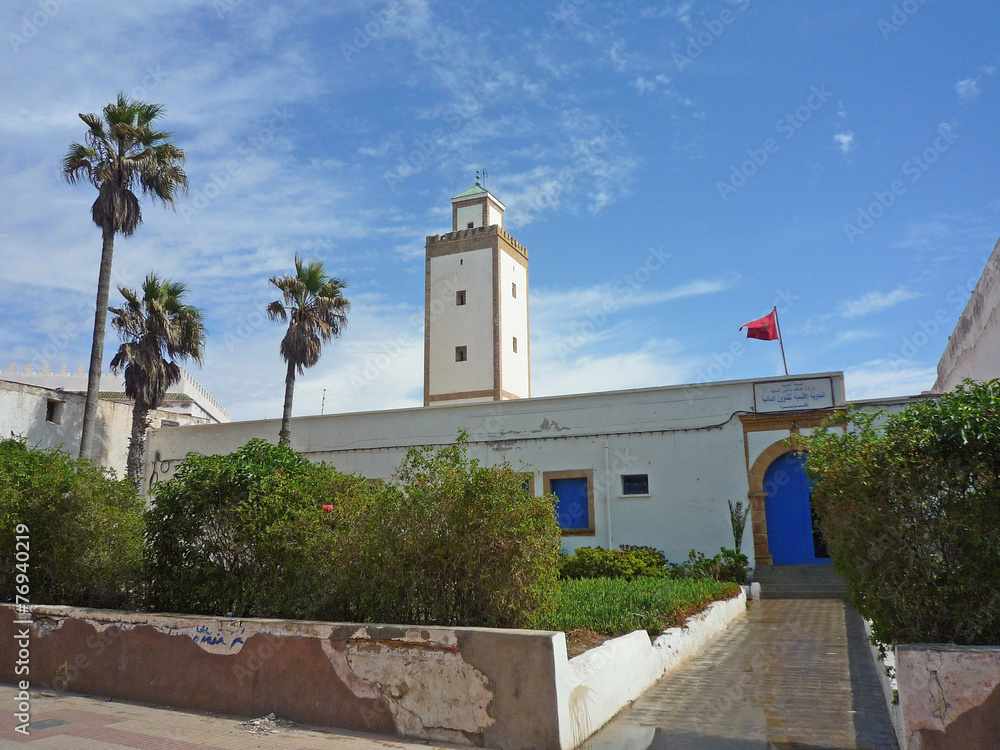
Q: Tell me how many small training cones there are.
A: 0